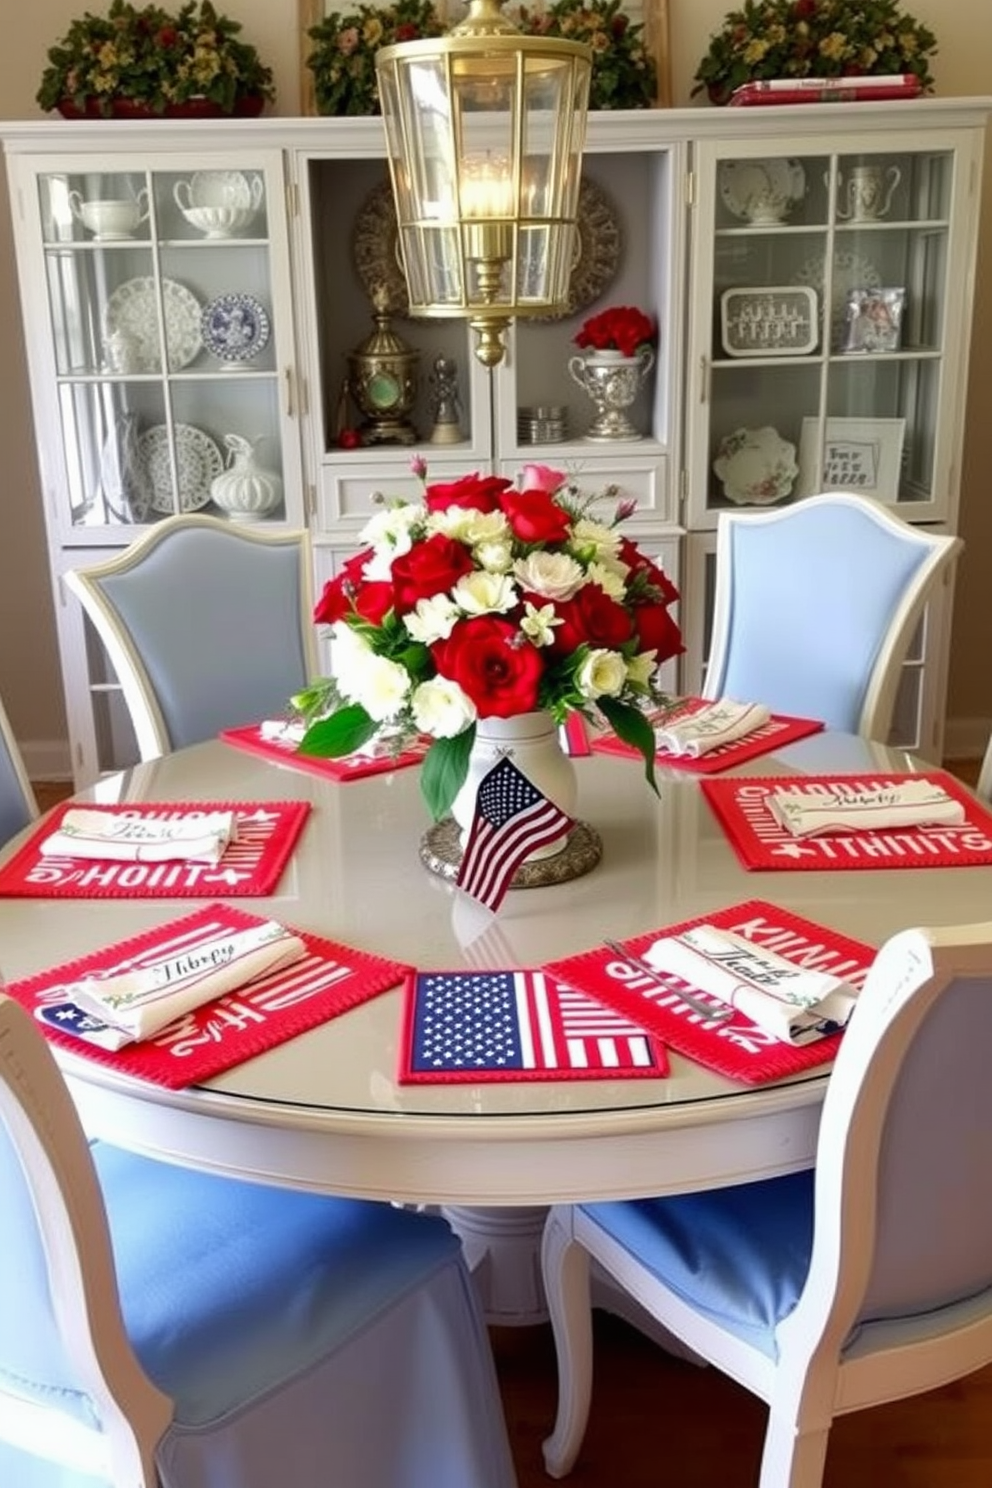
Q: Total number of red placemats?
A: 6